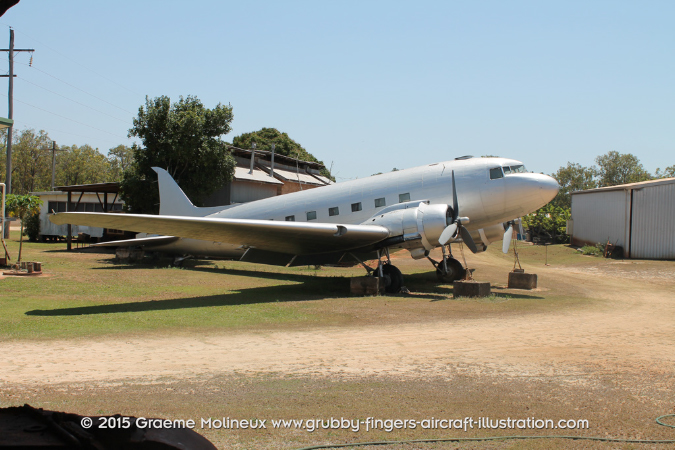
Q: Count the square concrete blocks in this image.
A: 3